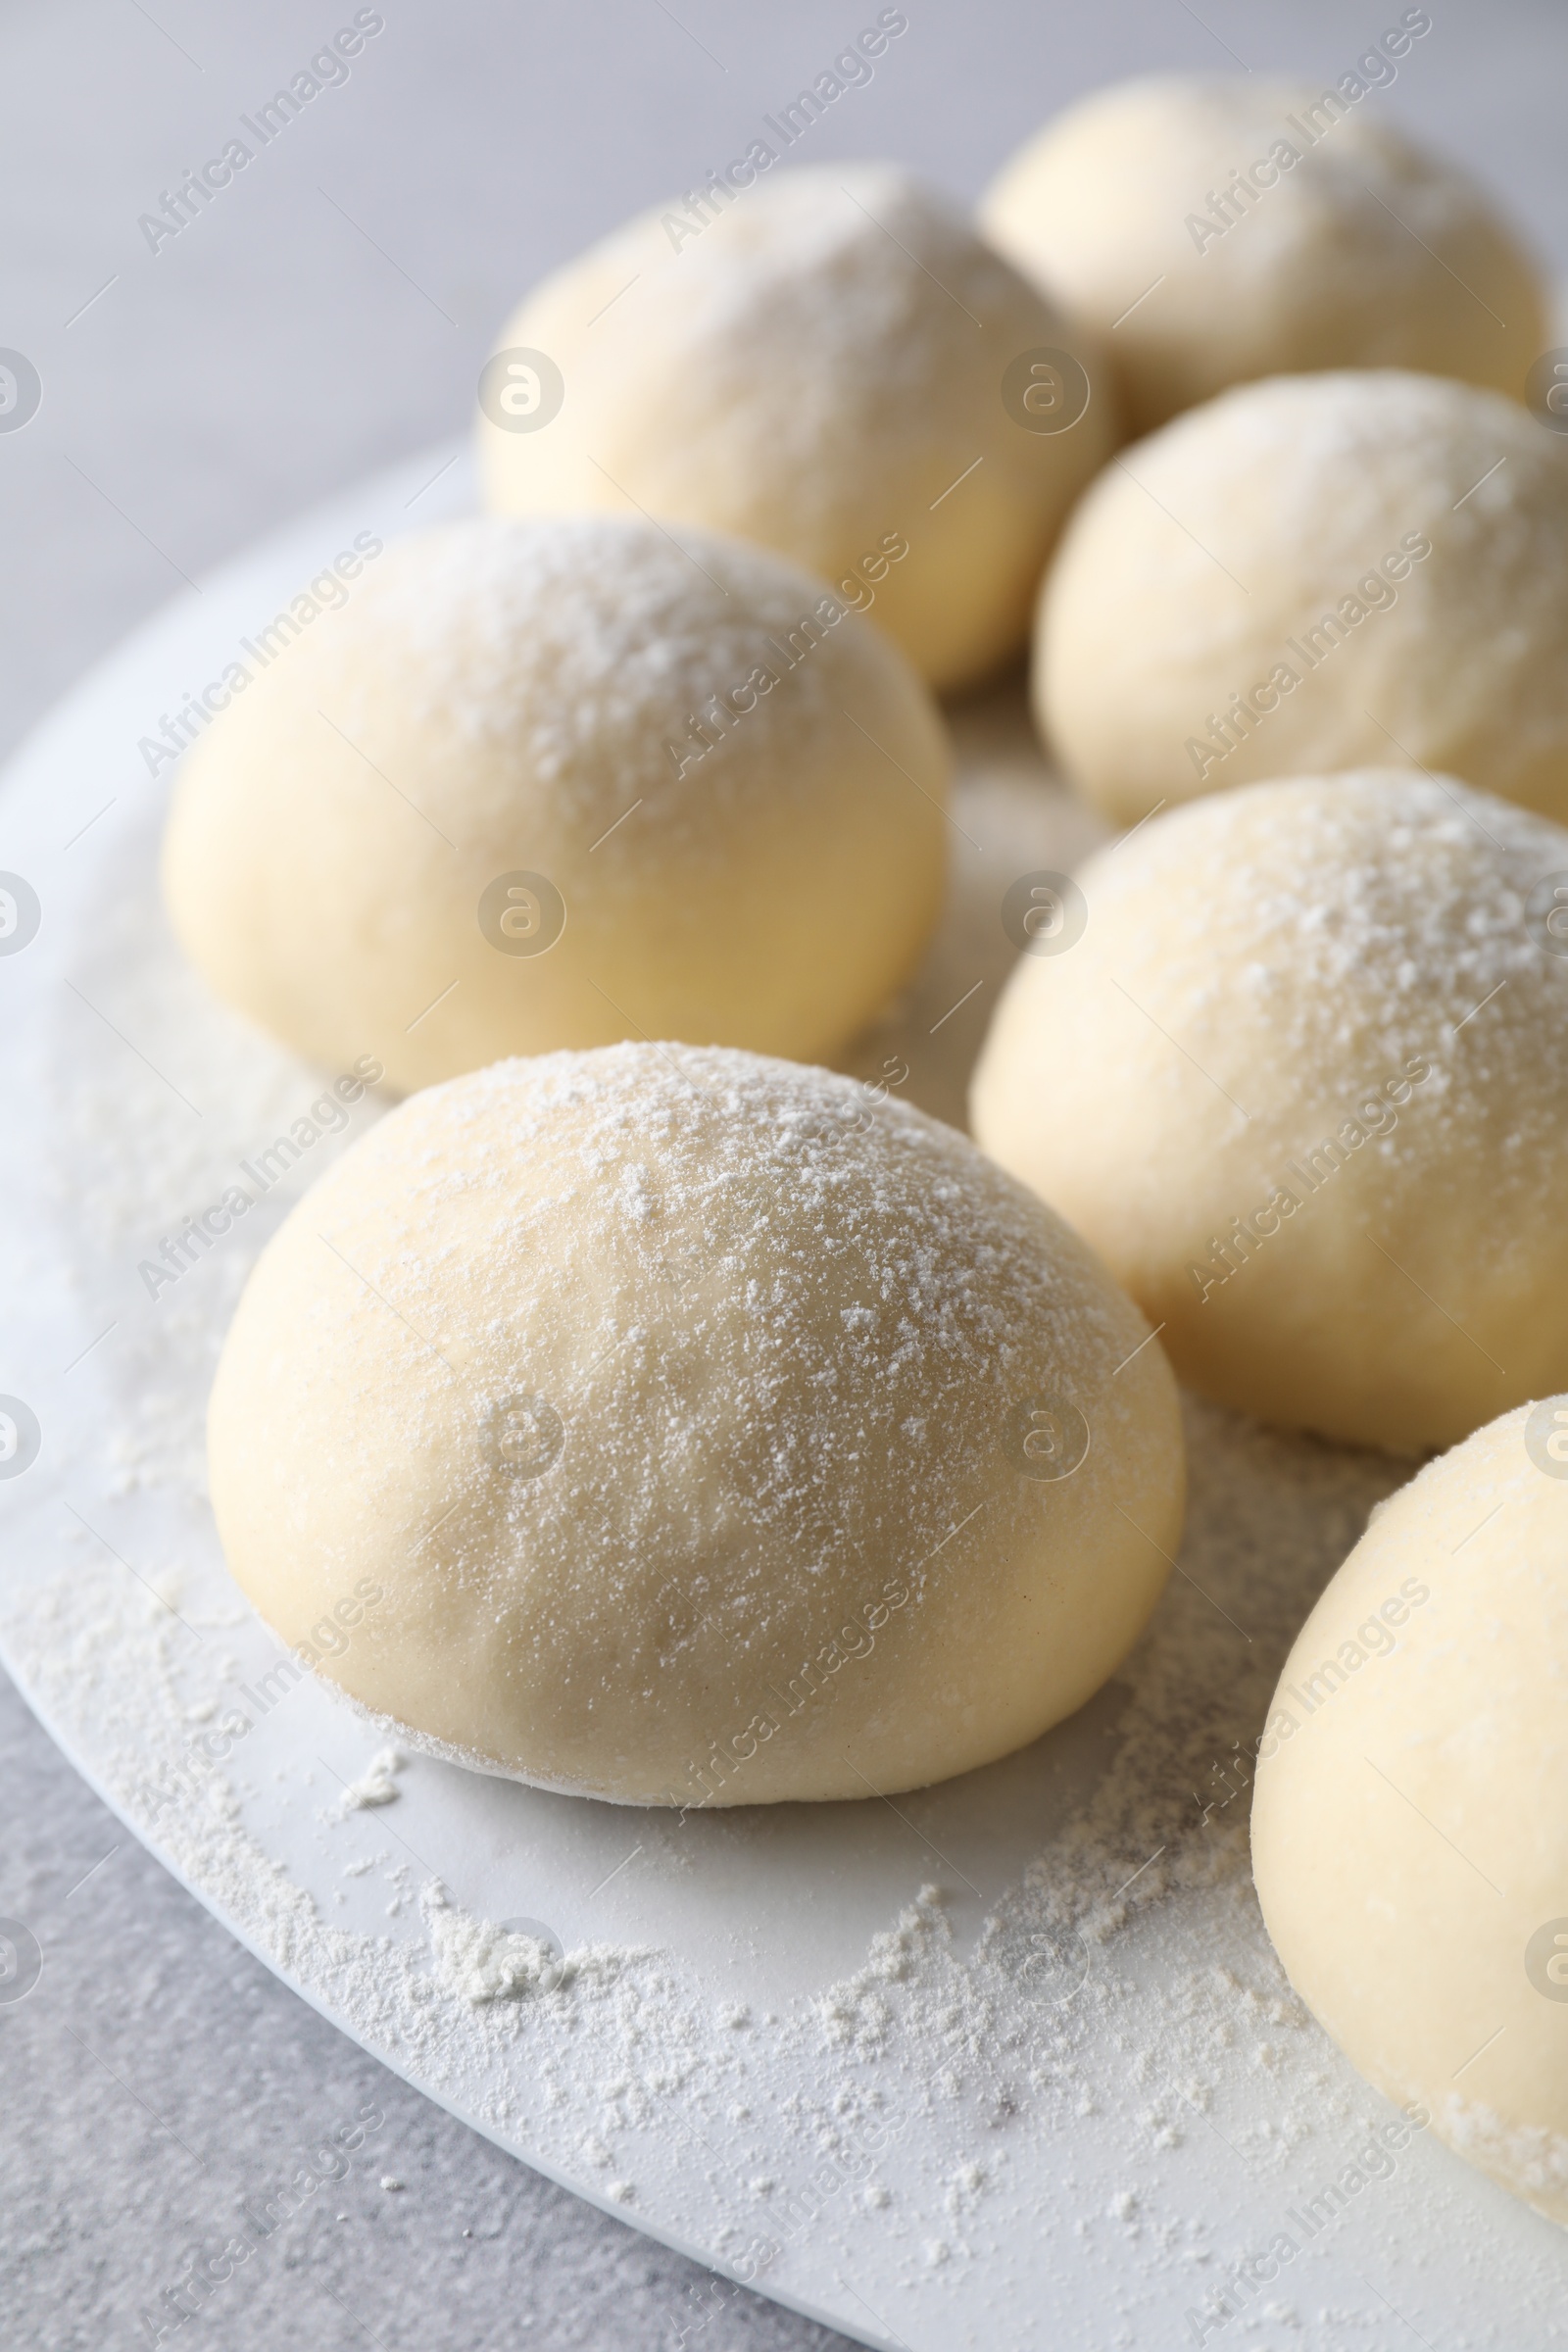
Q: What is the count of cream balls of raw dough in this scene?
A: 7